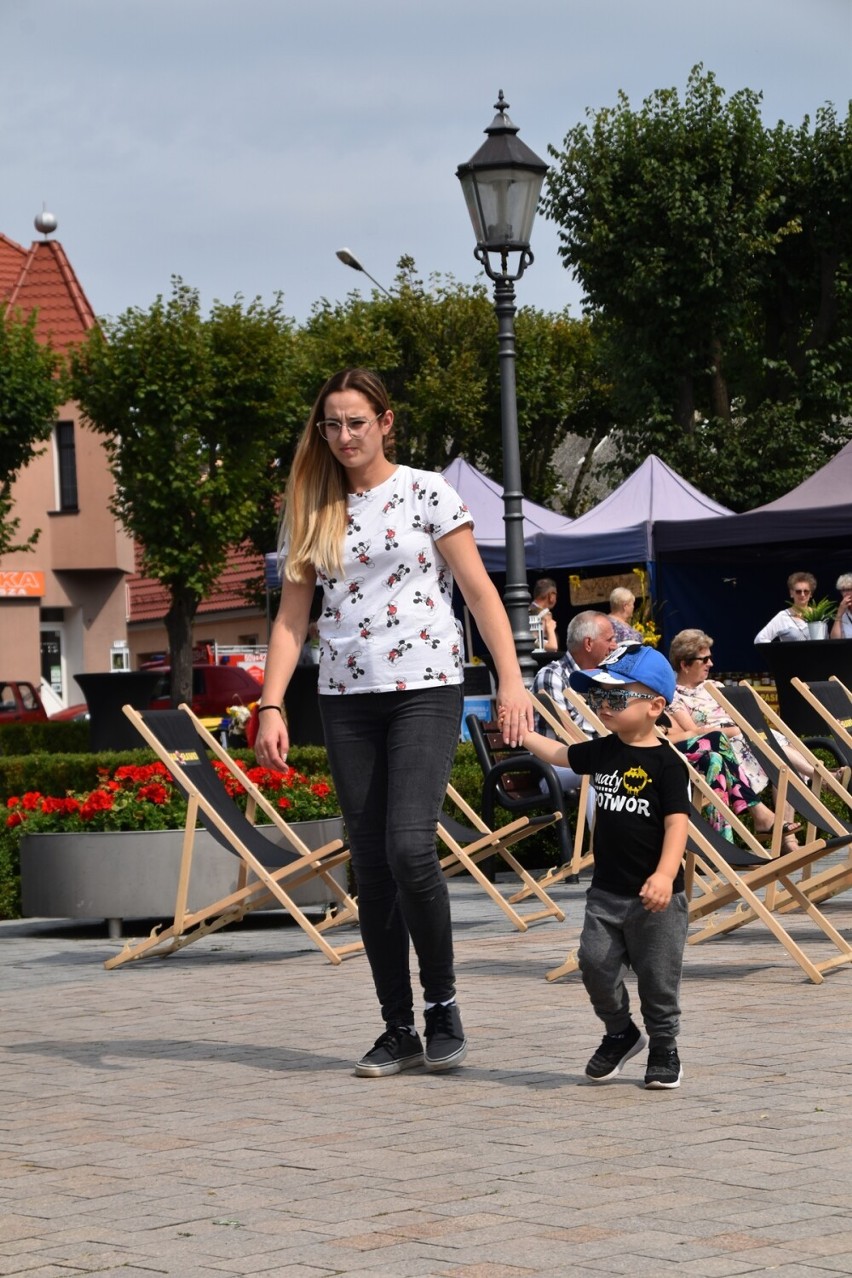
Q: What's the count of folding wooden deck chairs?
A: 6